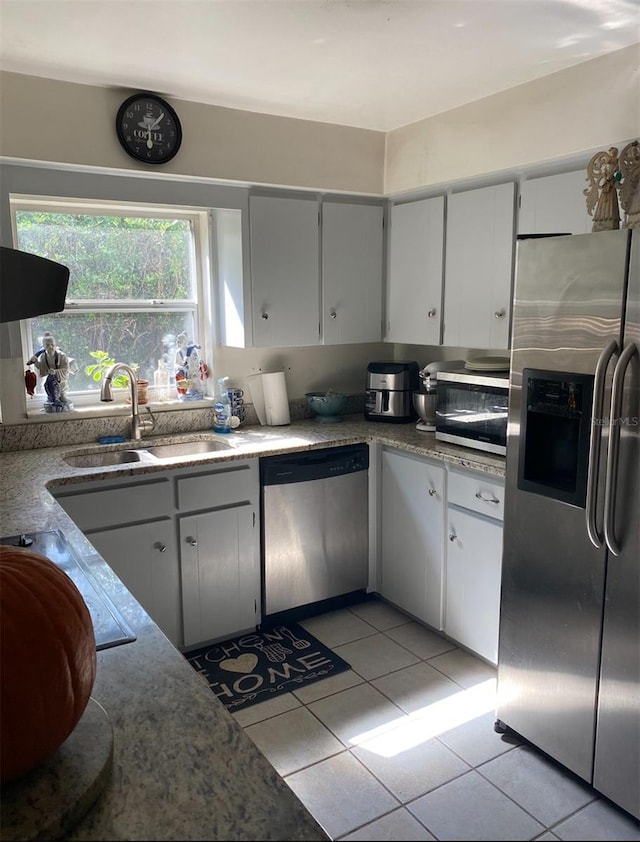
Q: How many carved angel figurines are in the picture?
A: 2